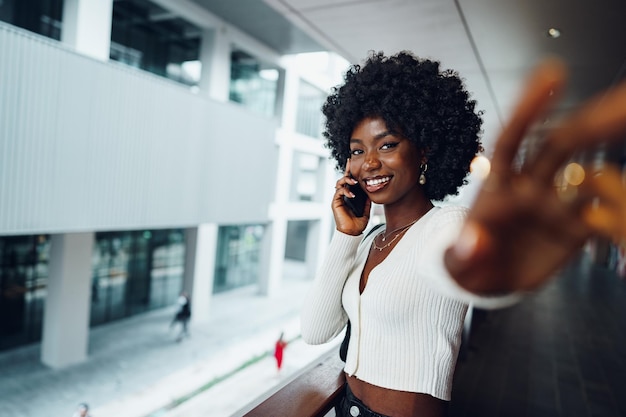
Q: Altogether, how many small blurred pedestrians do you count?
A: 3